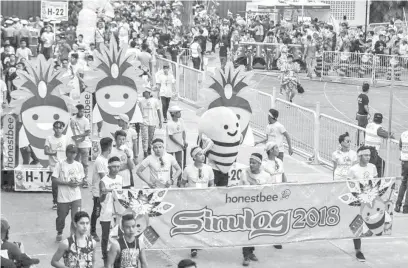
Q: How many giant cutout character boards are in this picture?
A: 3